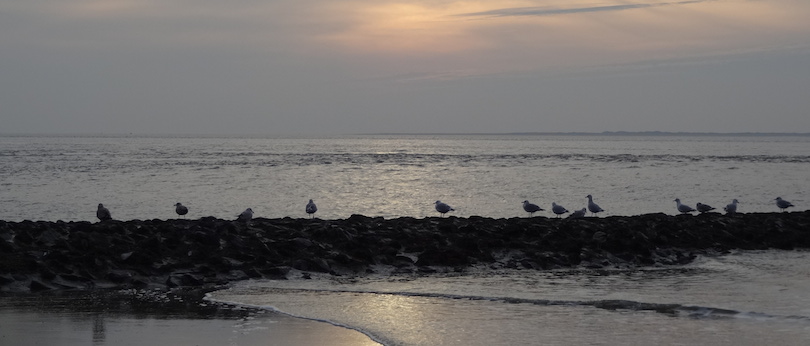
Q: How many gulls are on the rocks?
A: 13